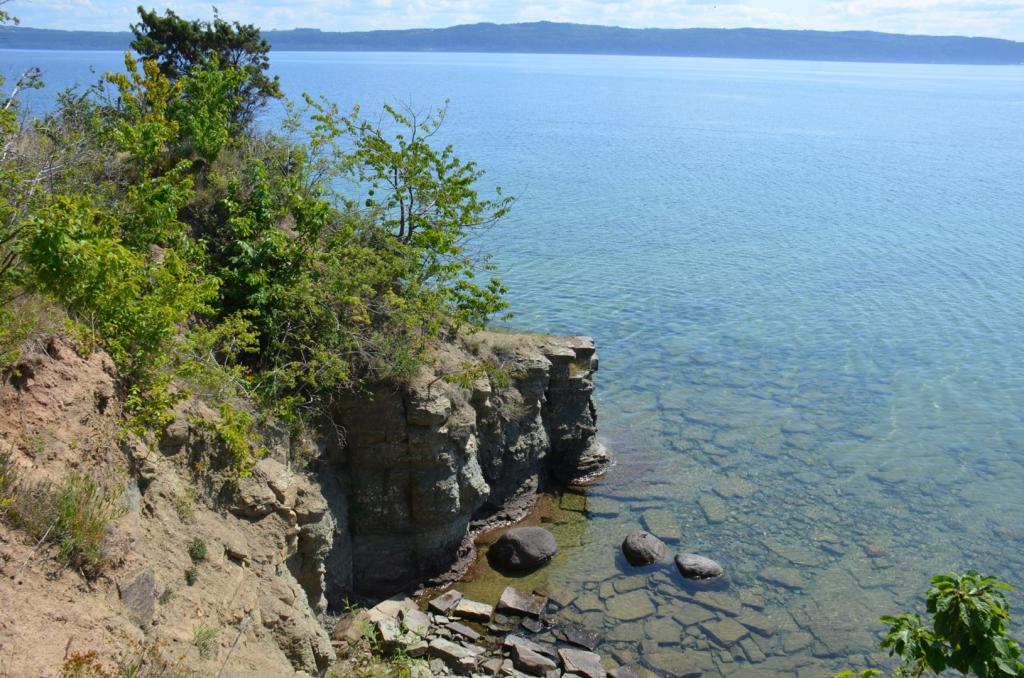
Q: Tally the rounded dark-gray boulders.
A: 3